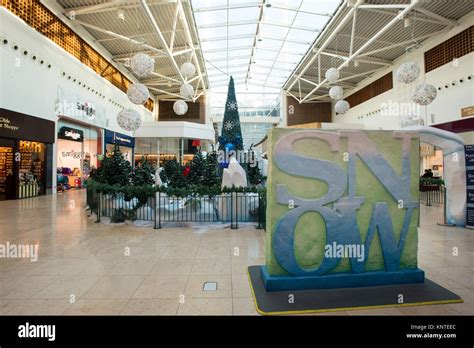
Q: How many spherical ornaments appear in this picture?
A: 12